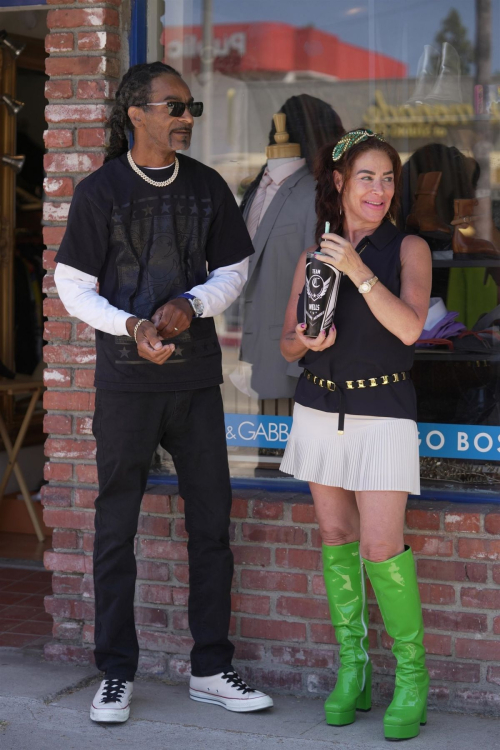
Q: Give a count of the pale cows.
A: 0